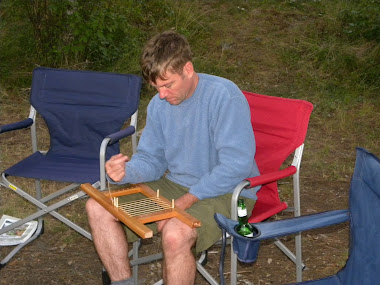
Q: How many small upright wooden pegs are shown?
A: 4